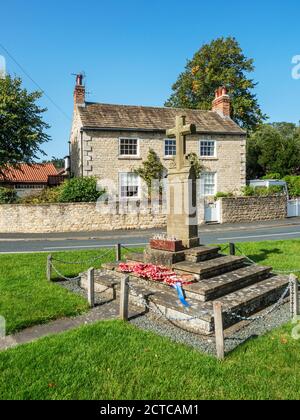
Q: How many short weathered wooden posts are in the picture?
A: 7